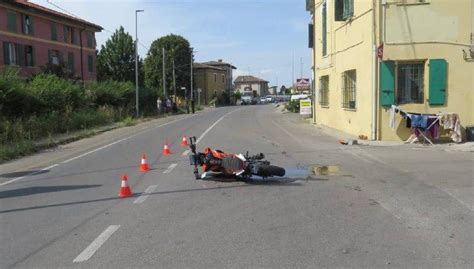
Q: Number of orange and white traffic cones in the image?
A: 4